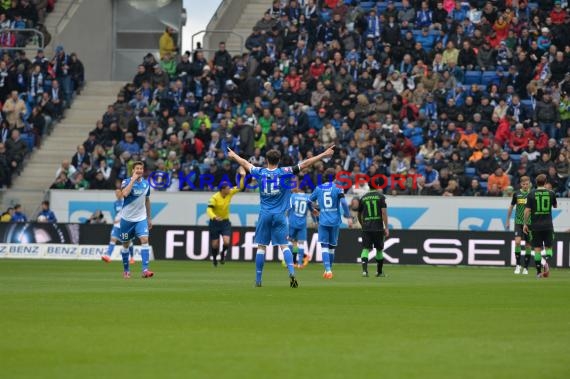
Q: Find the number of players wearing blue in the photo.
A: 5